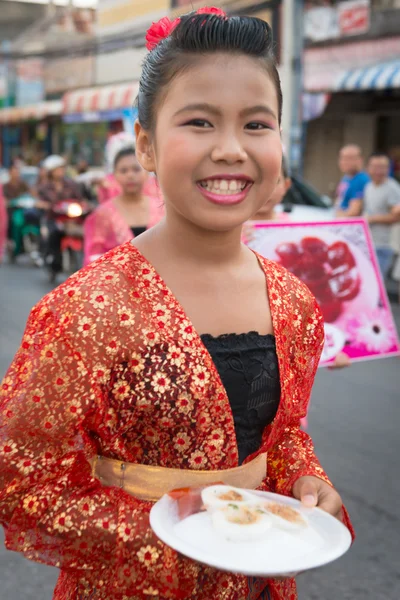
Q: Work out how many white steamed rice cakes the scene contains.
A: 3